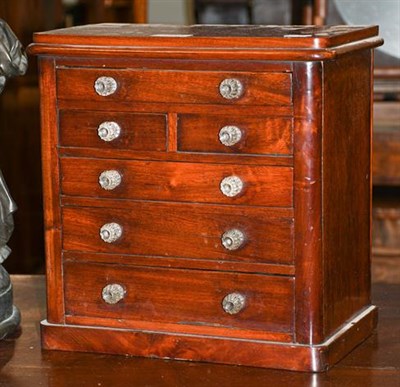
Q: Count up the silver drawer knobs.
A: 10